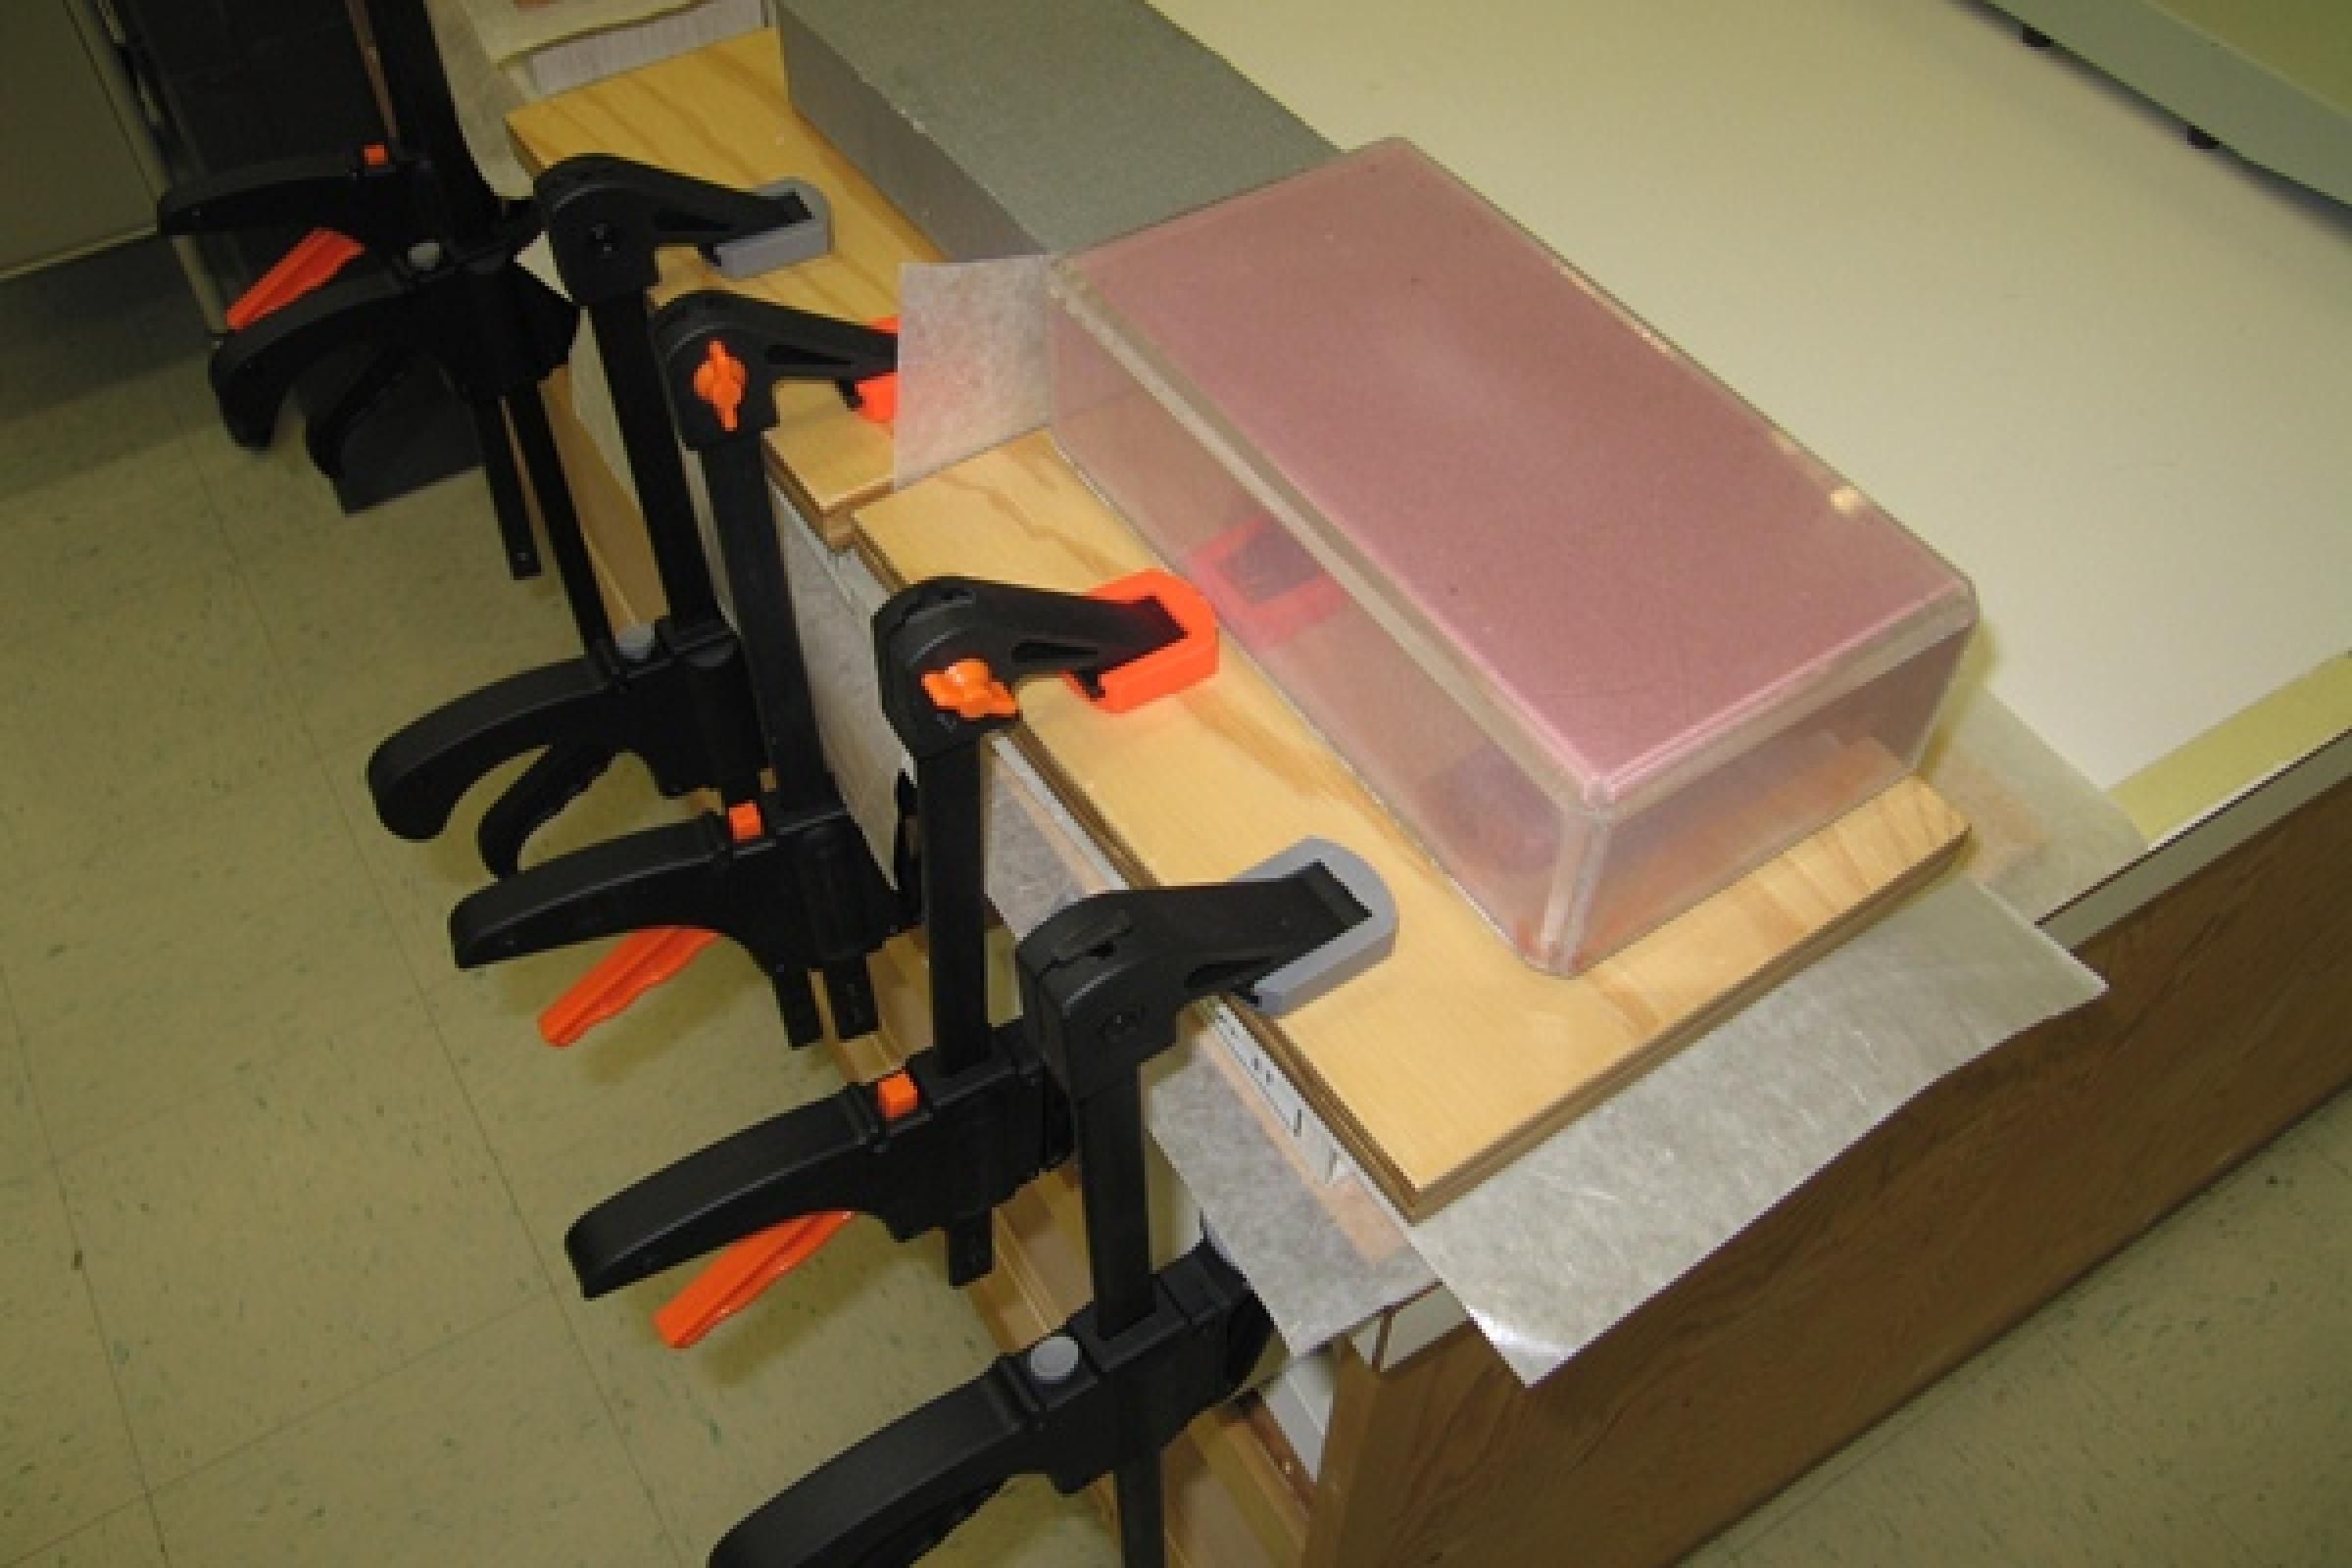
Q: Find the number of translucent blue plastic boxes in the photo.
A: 0